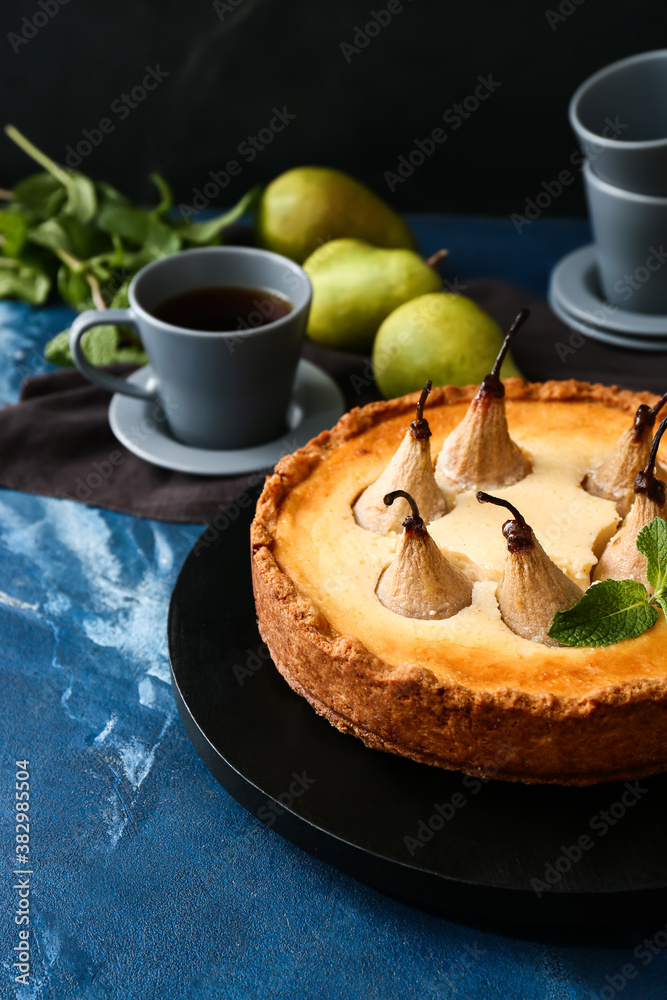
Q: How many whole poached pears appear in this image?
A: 6